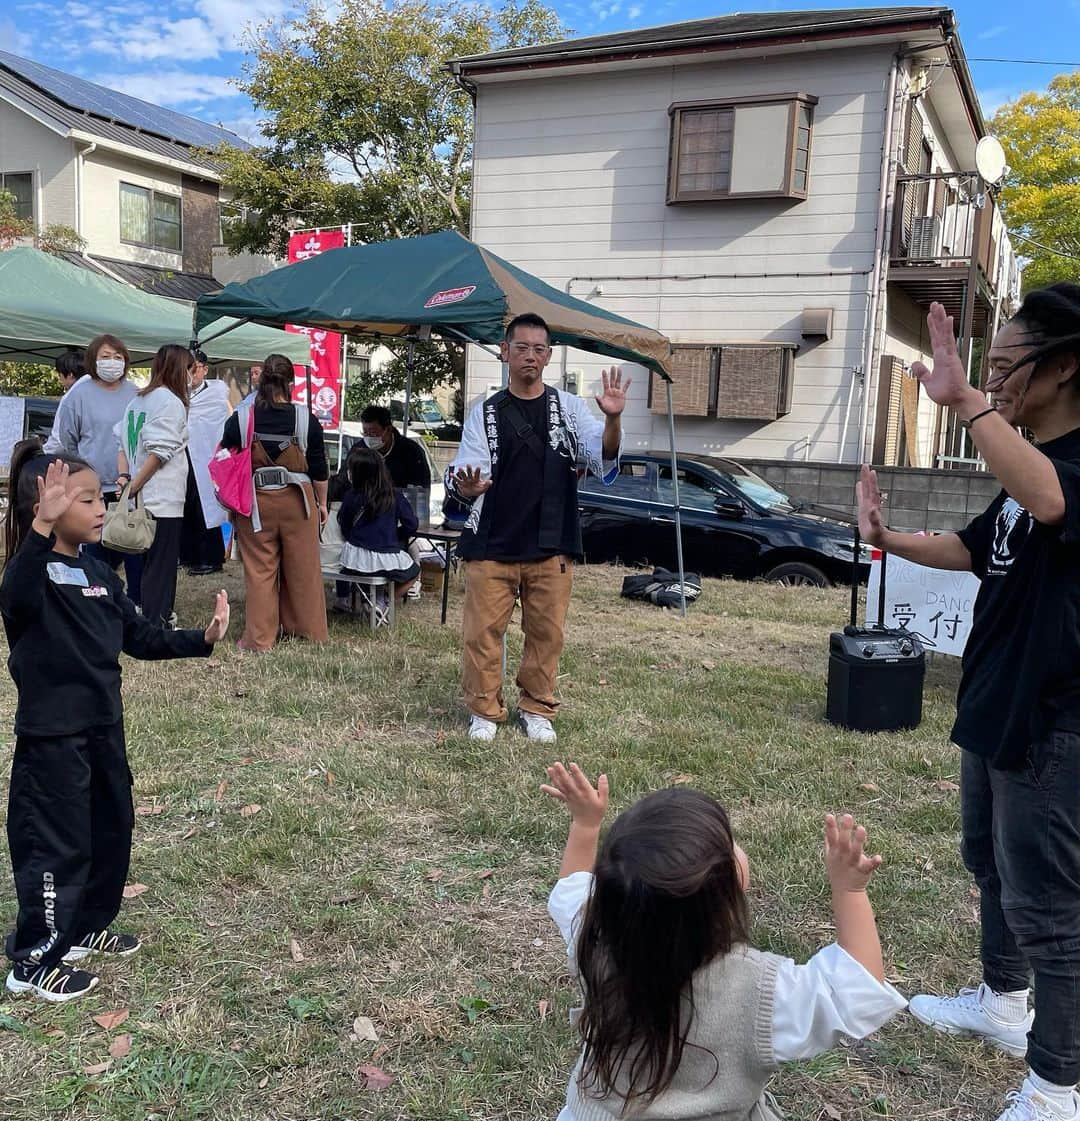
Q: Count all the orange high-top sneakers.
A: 0